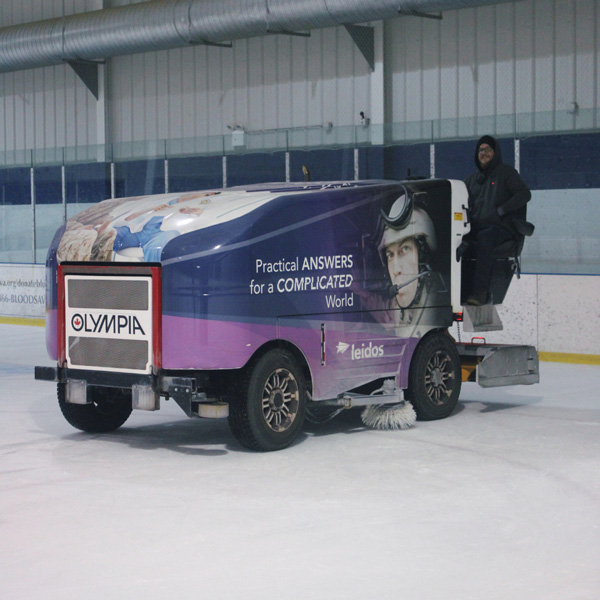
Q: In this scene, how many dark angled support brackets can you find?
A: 2